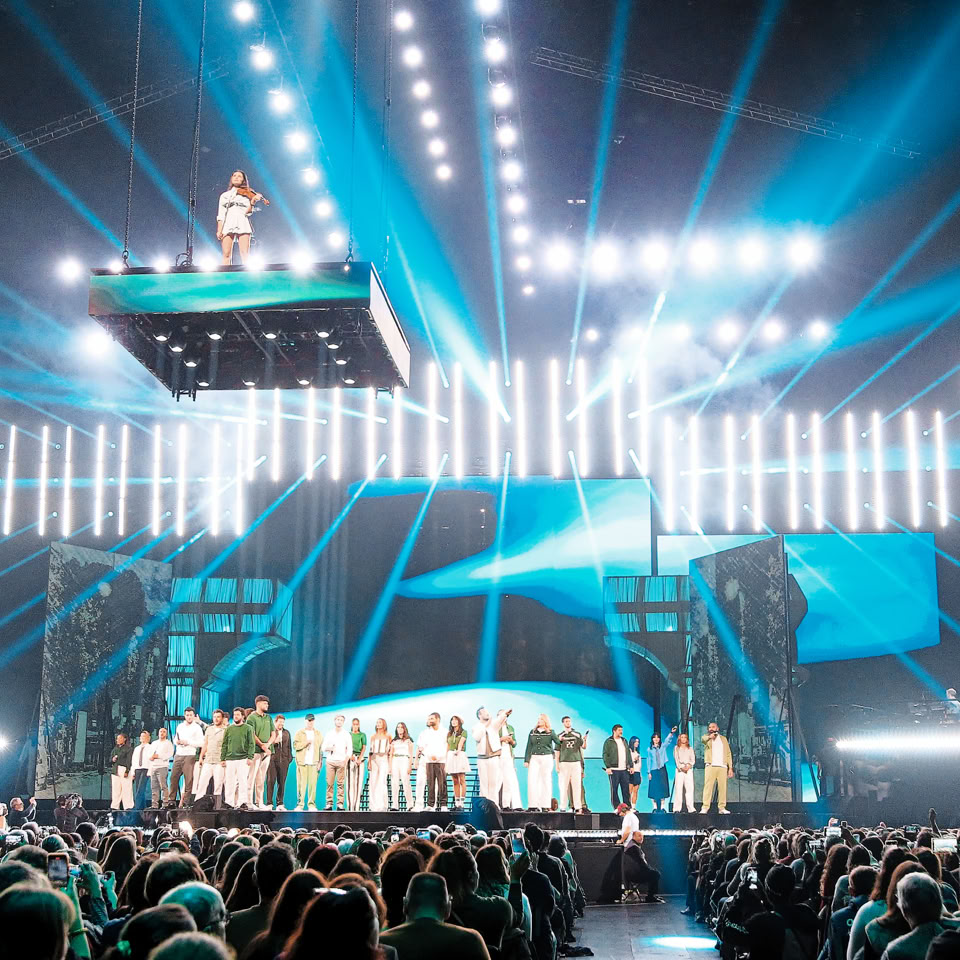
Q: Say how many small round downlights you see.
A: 12